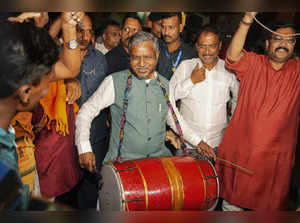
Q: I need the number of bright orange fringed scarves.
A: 1